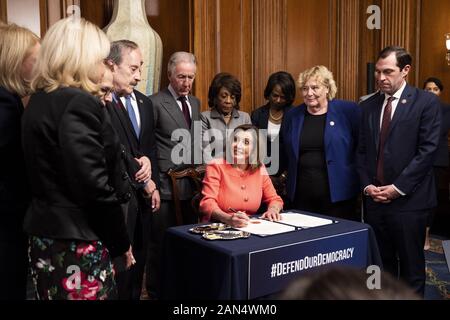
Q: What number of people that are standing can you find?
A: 10